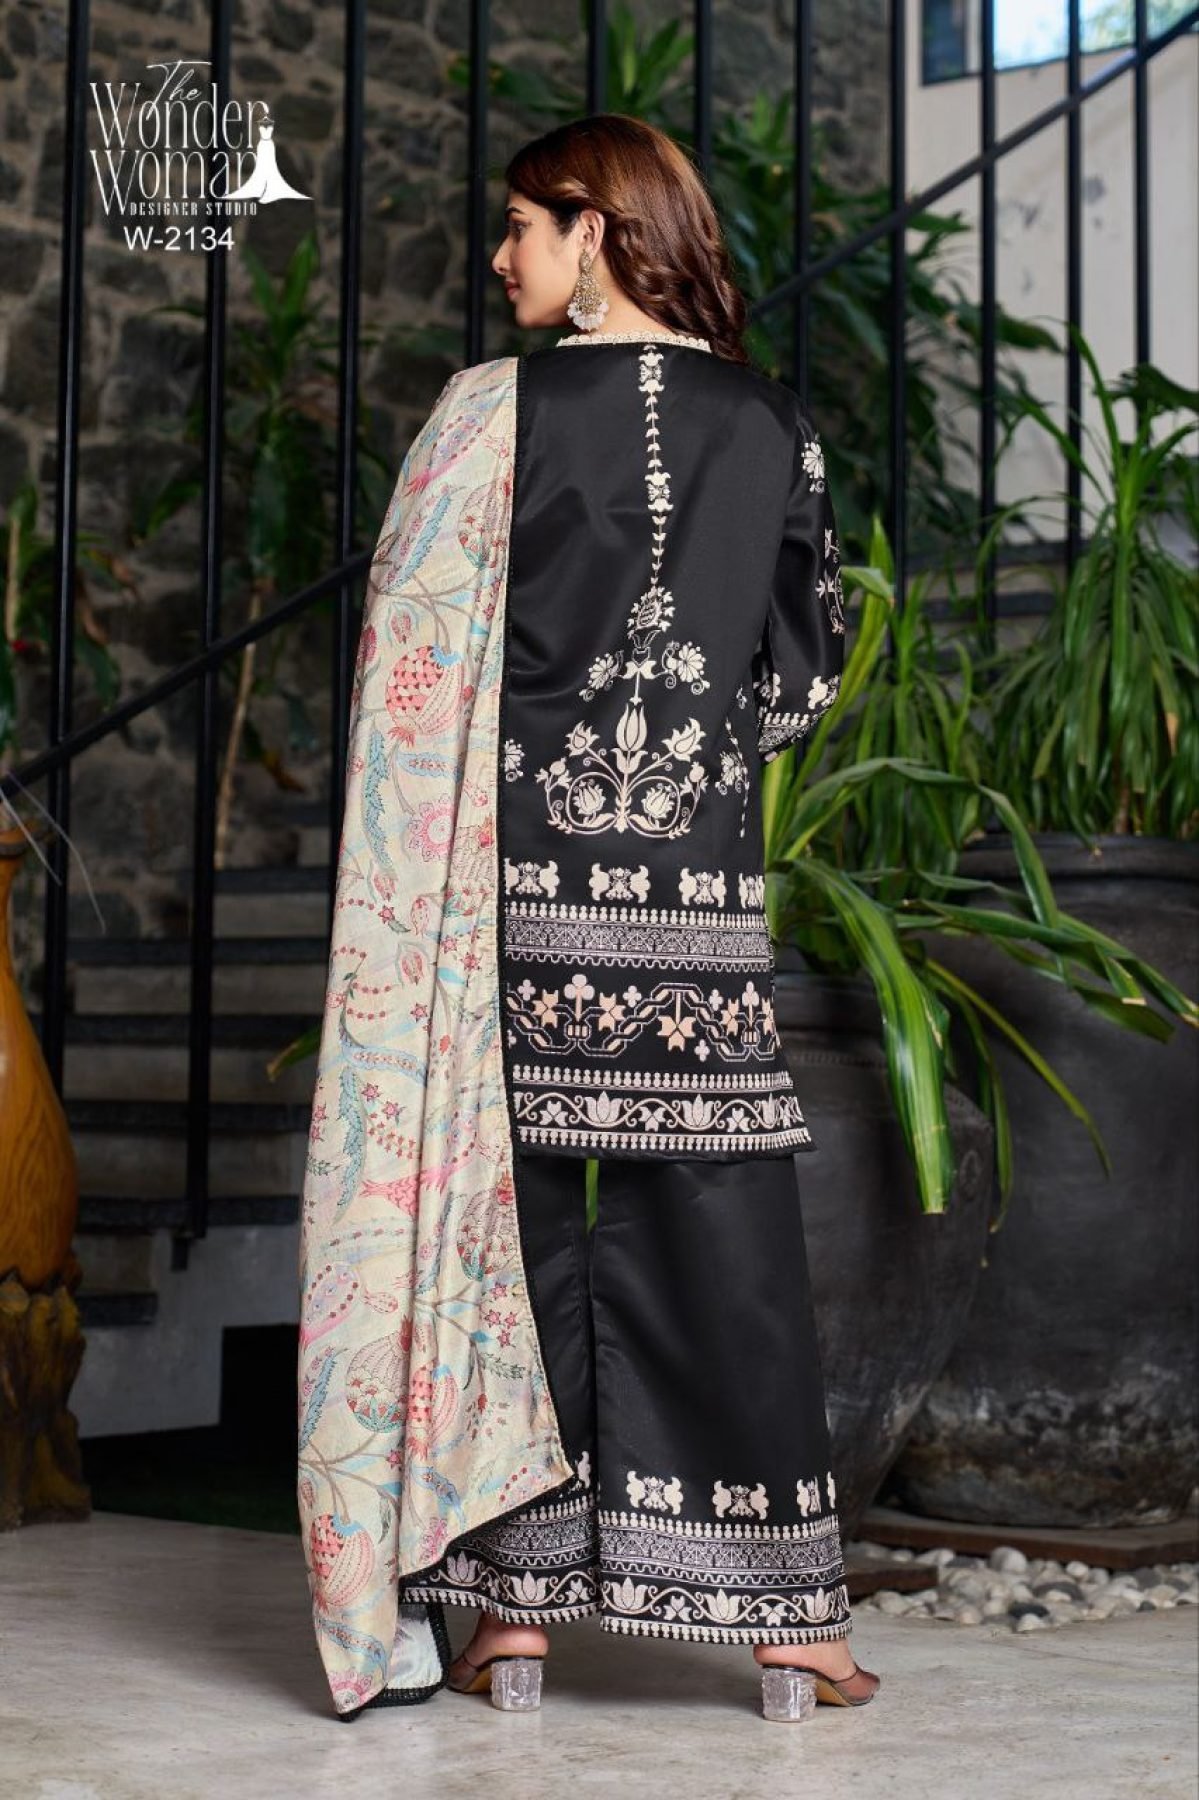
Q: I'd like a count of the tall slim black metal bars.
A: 11